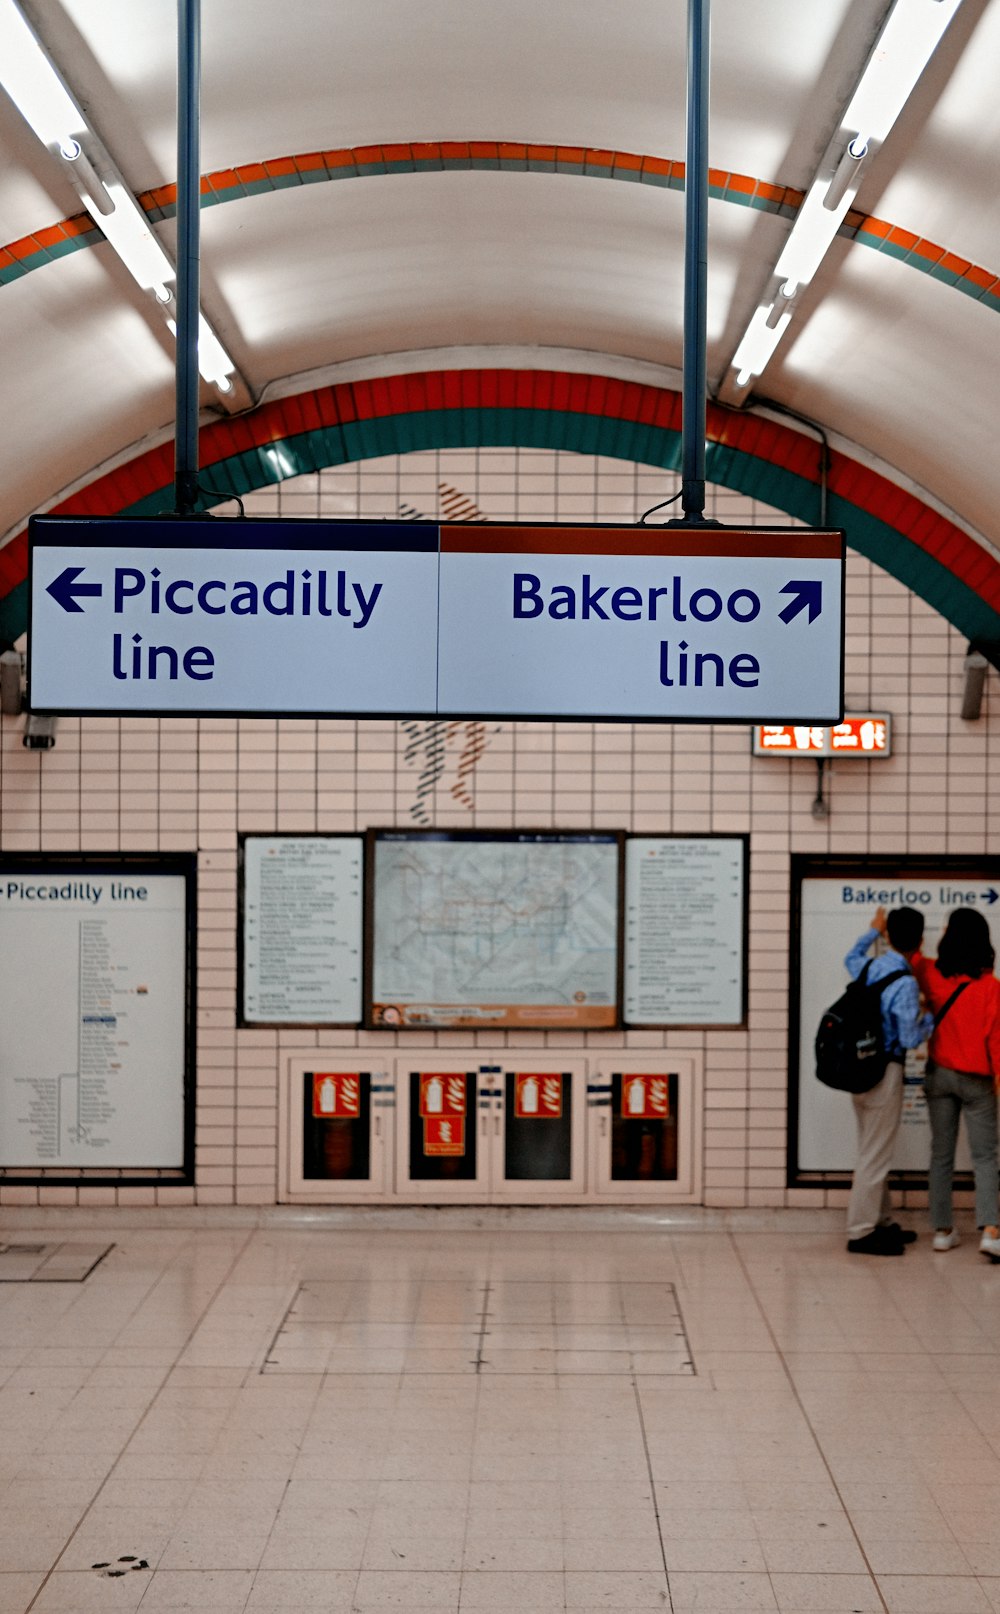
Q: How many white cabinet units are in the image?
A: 4